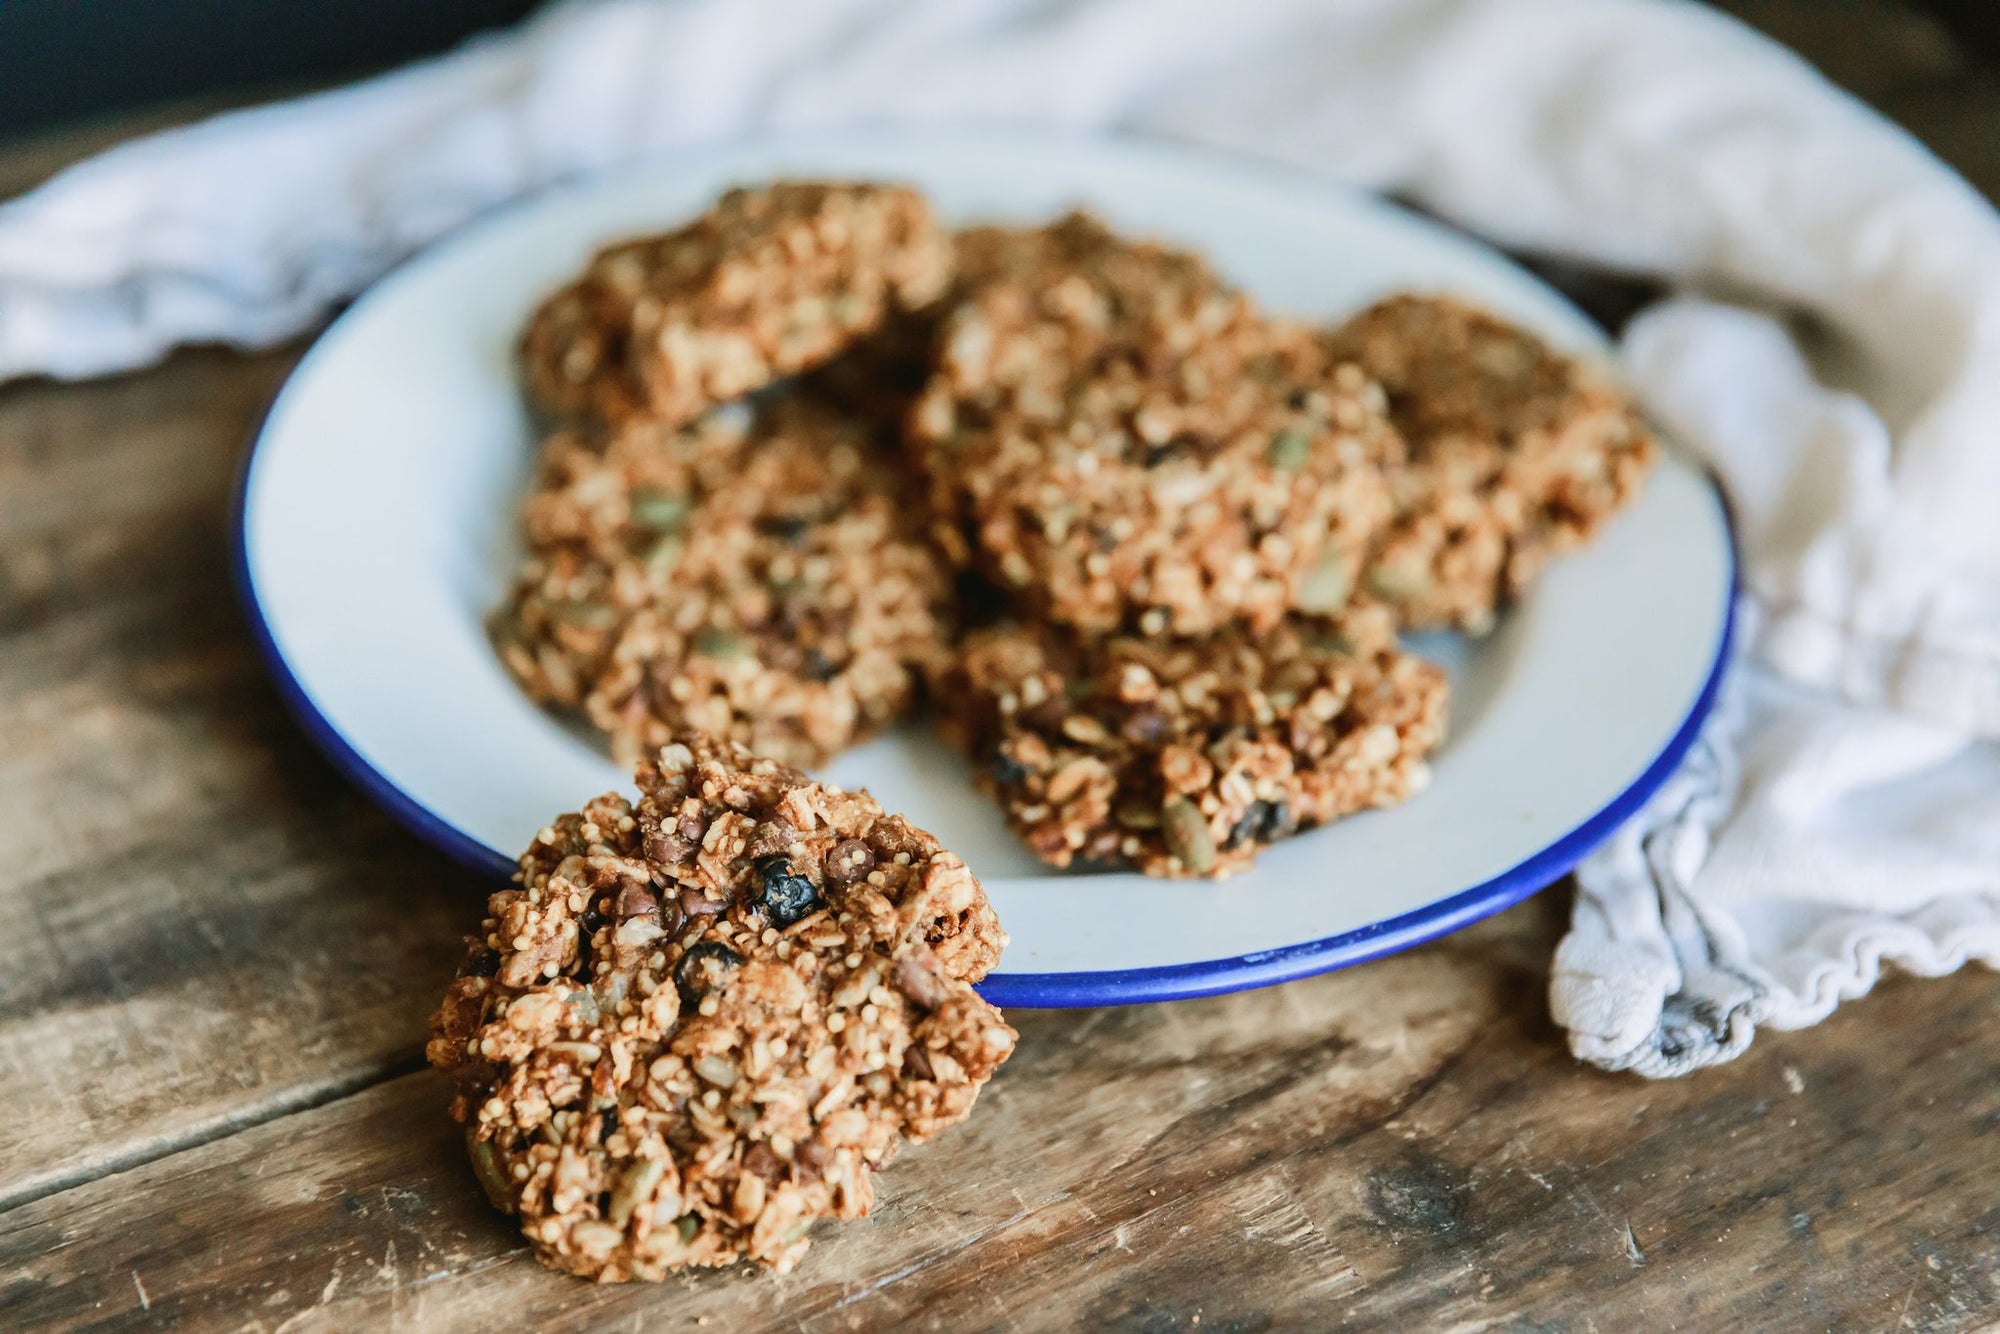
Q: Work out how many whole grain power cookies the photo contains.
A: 7